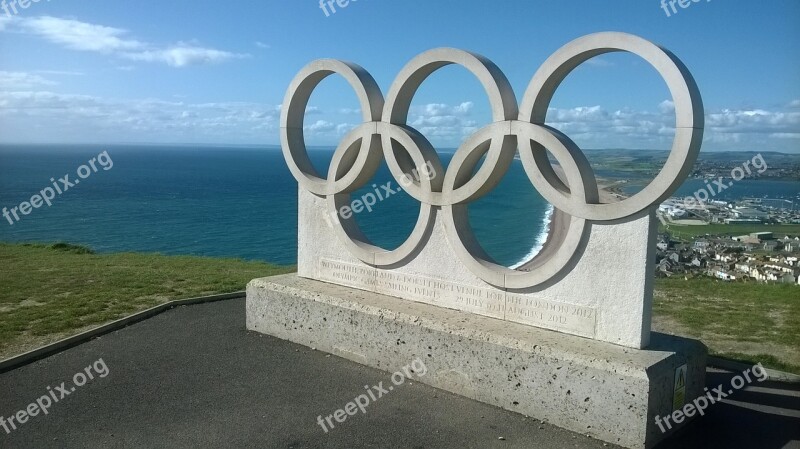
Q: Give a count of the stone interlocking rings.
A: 5